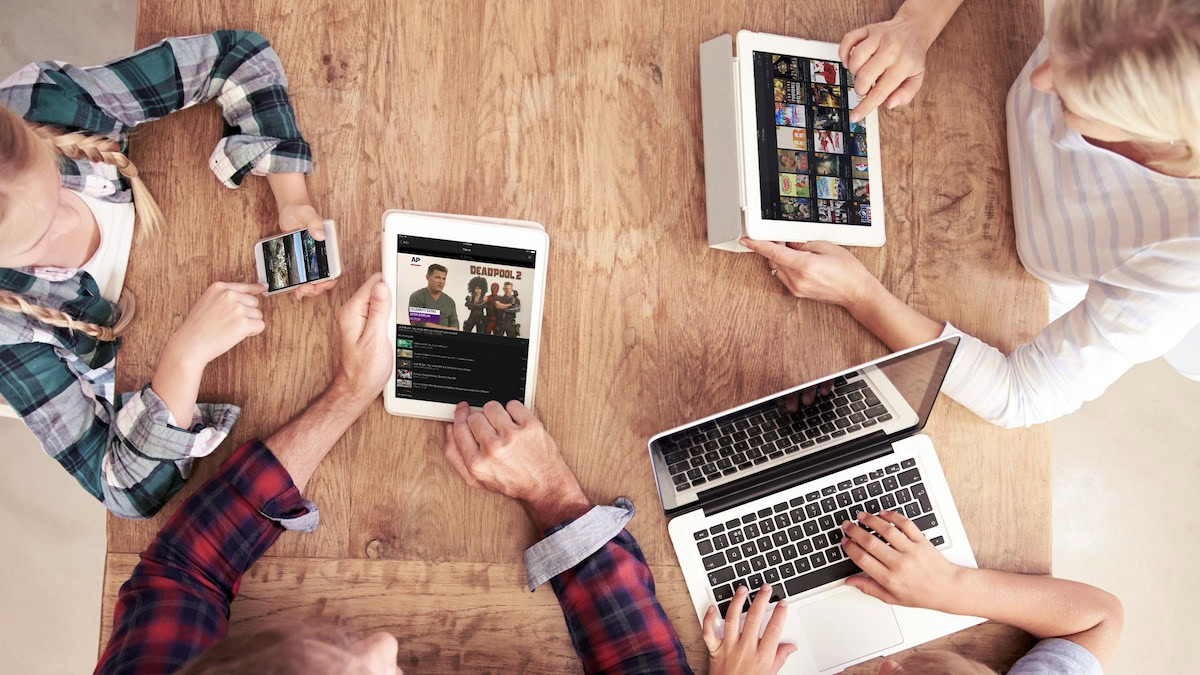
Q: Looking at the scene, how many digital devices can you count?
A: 4